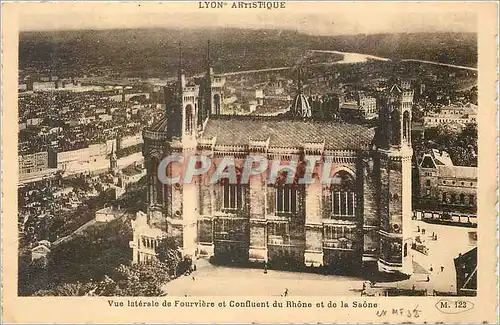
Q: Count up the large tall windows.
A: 3